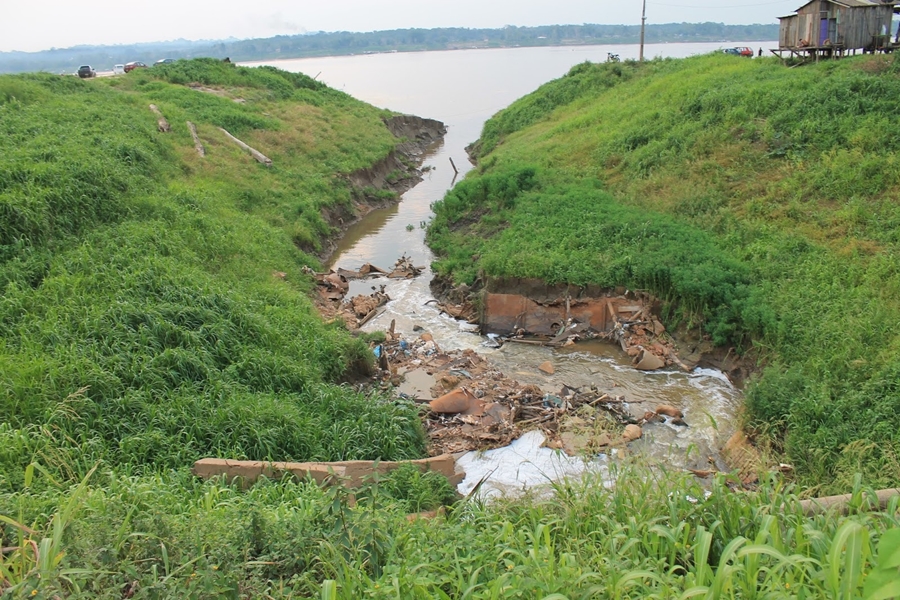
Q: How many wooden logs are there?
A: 3